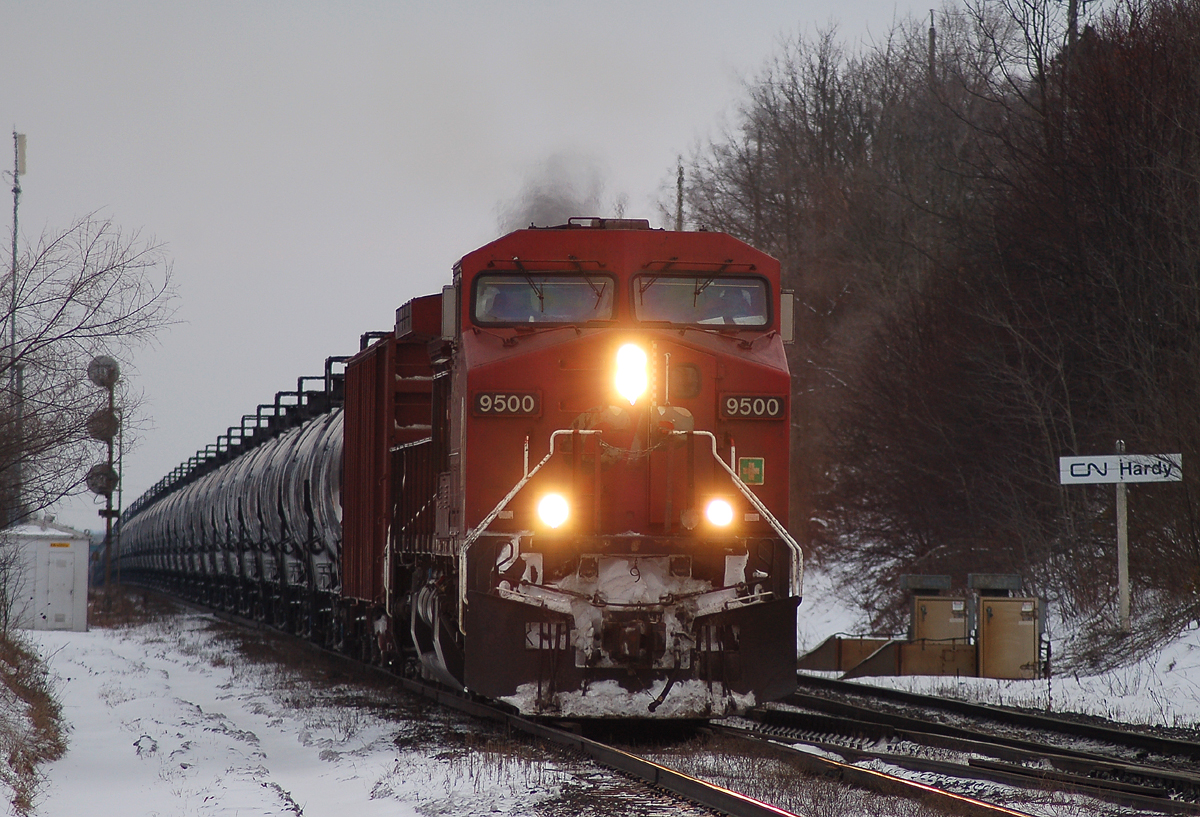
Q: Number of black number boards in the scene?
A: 2